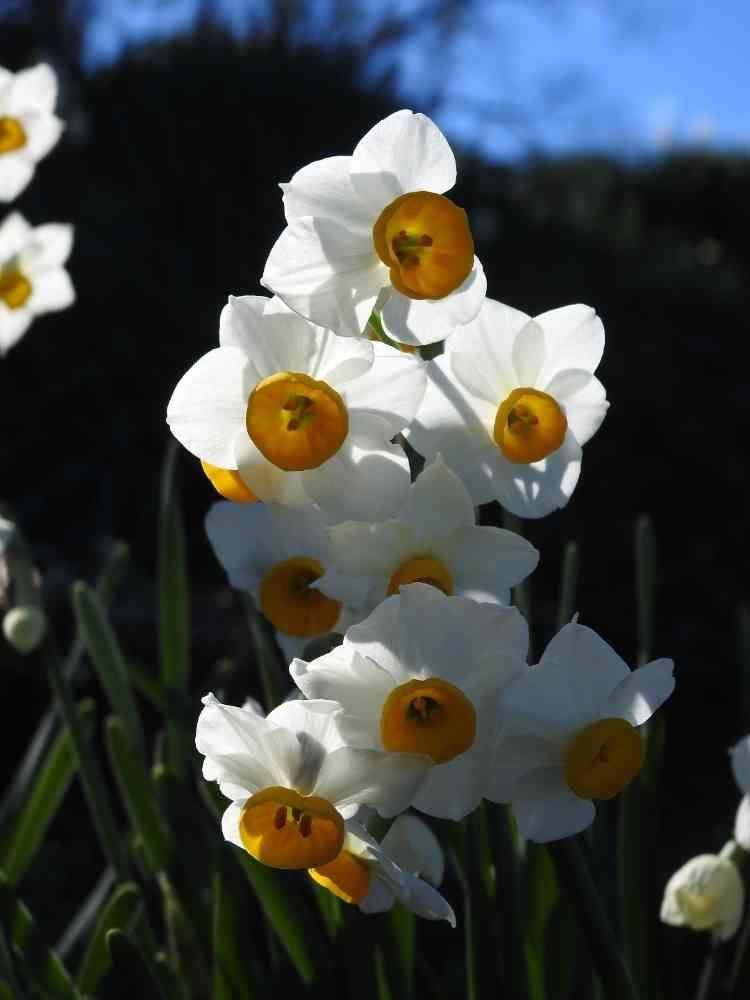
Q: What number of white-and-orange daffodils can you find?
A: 12